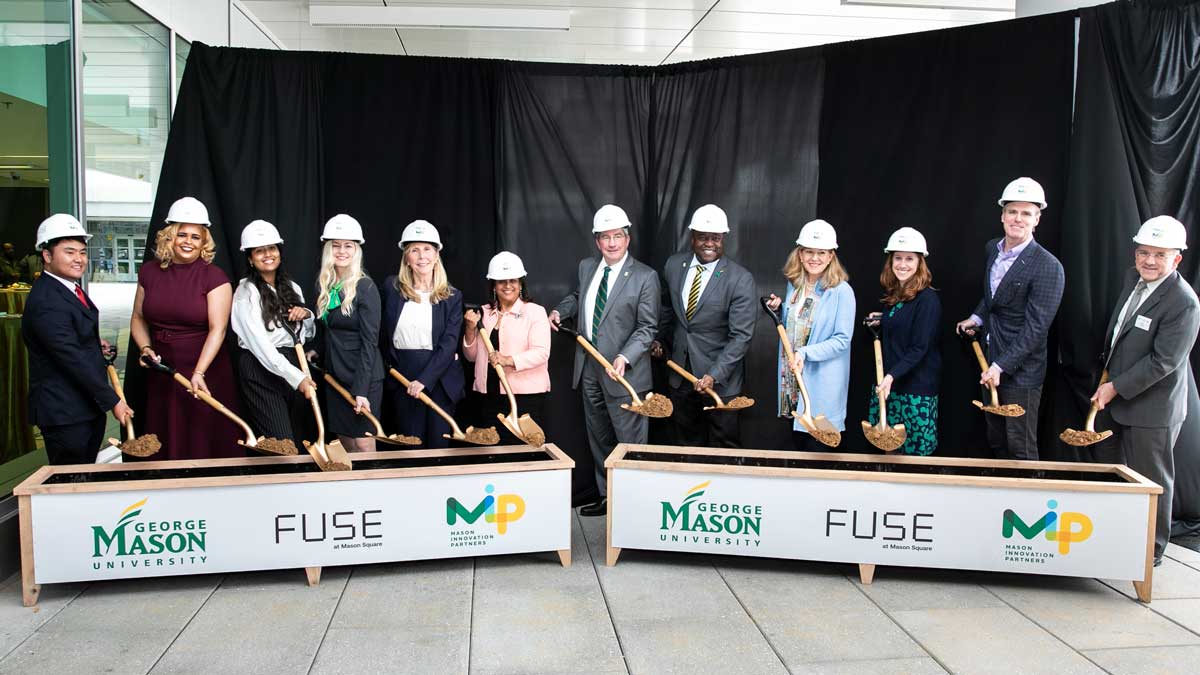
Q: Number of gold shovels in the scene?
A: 12